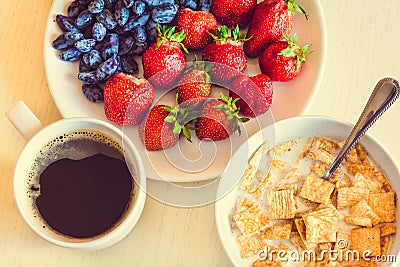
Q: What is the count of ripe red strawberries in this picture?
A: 11